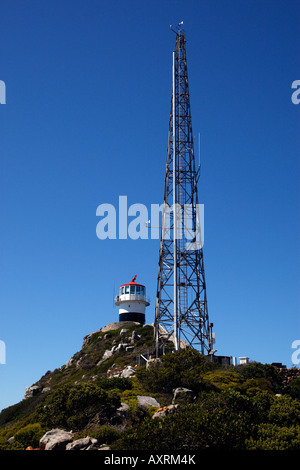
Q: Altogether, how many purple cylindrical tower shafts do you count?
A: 0